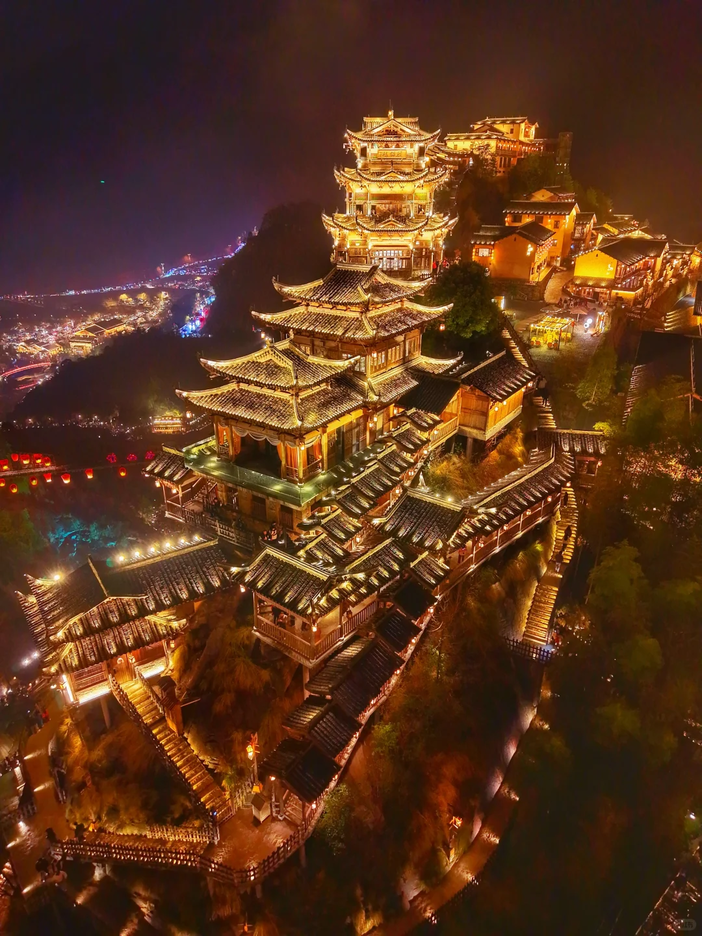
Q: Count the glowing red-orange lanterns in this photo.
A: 12